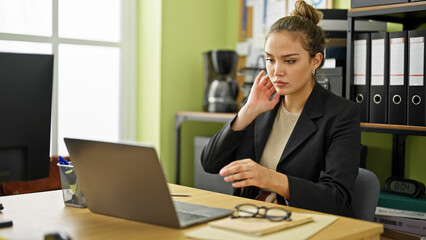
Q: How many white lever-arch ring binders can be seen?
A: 0